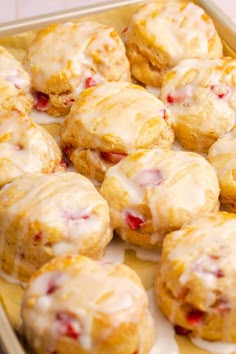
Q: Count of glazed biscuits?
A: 11